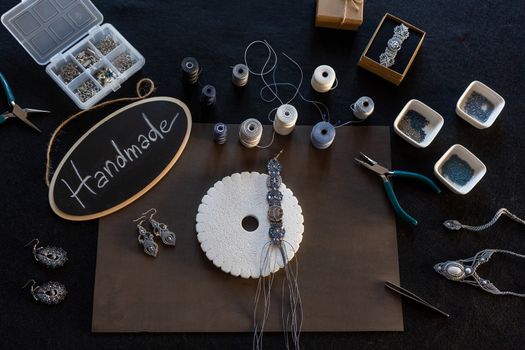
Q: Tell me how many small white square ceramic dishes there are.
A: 3